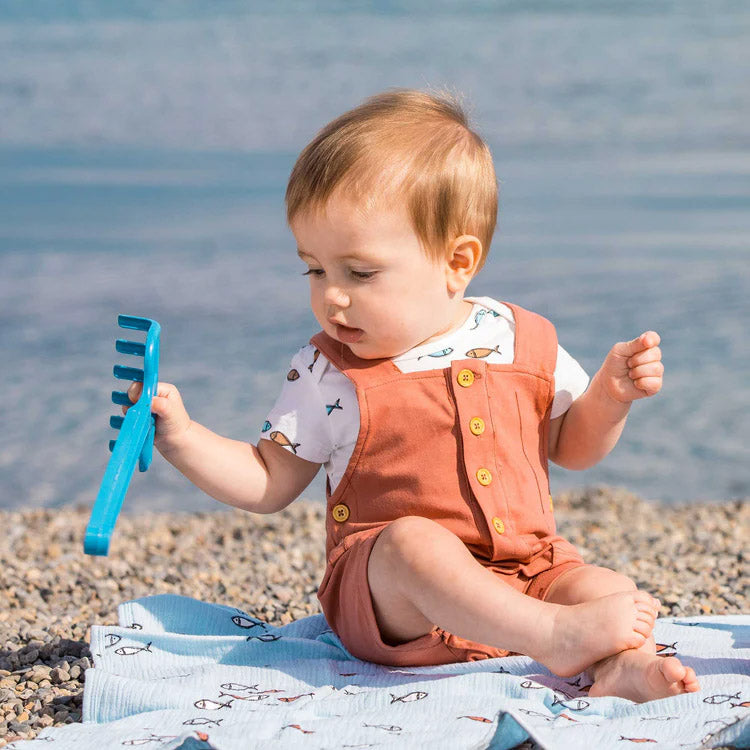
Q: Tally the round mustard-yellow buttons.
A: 5